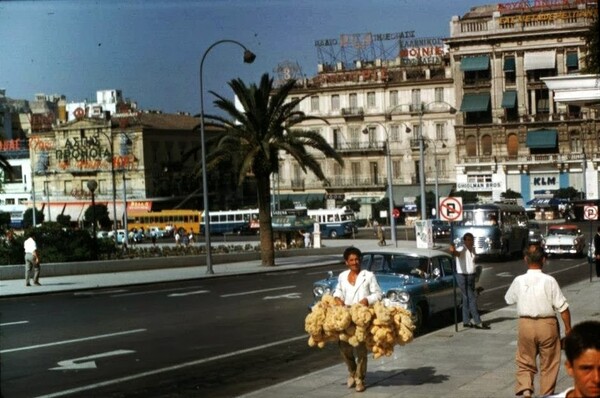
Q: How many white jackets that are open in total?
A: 1